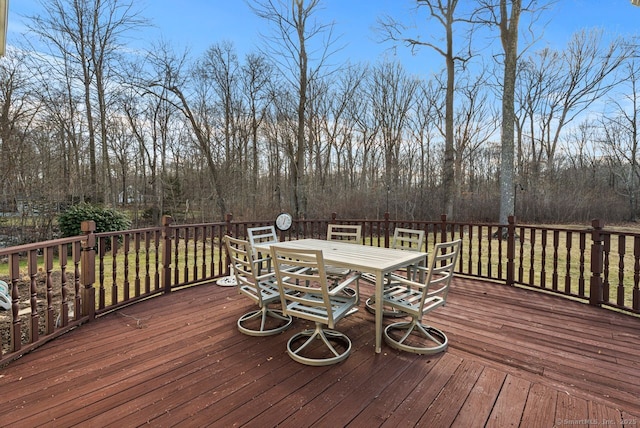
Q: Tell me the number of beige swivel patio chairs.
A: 6